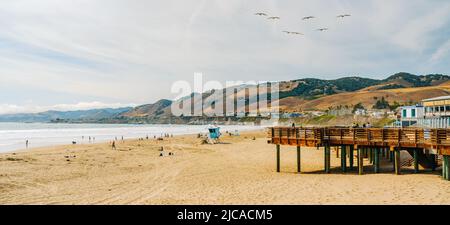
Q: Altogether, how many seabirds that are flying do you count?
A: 7